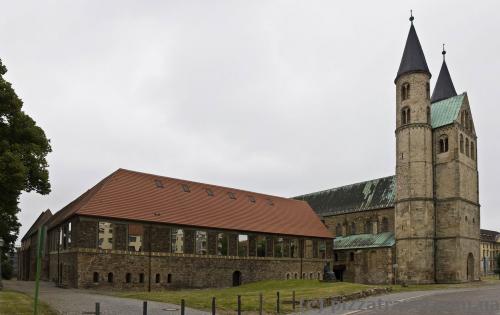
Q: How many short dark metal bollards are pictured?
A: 8